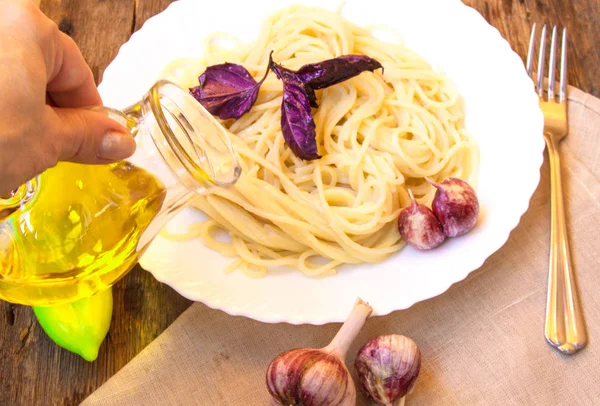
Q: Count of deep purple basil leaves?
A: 3